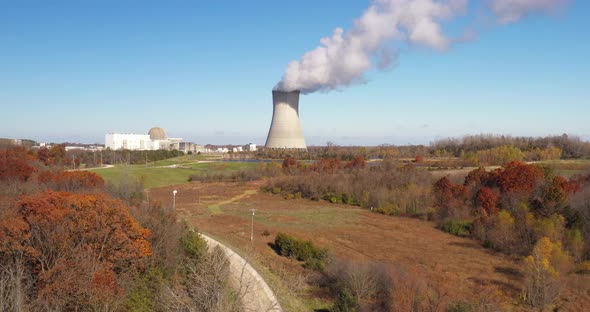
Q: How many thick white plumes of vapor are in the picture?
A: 1